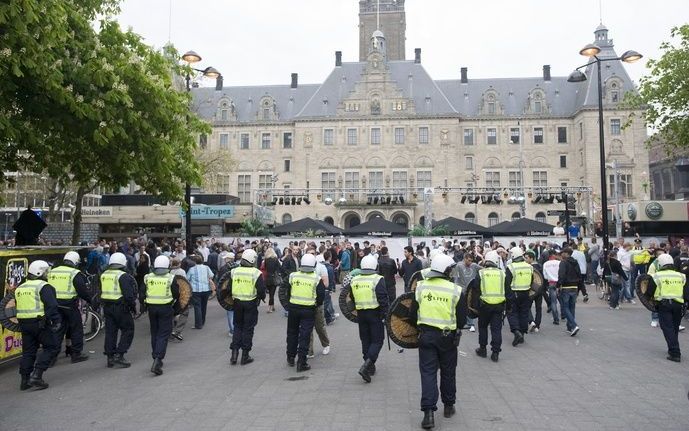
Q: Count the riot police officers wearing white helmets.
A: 12